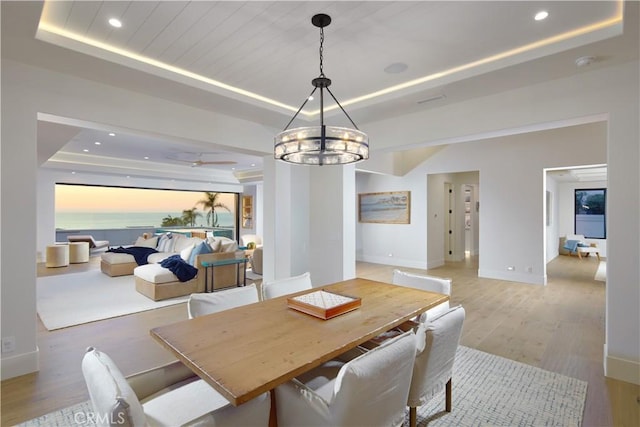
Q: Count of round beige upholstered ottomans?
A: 2